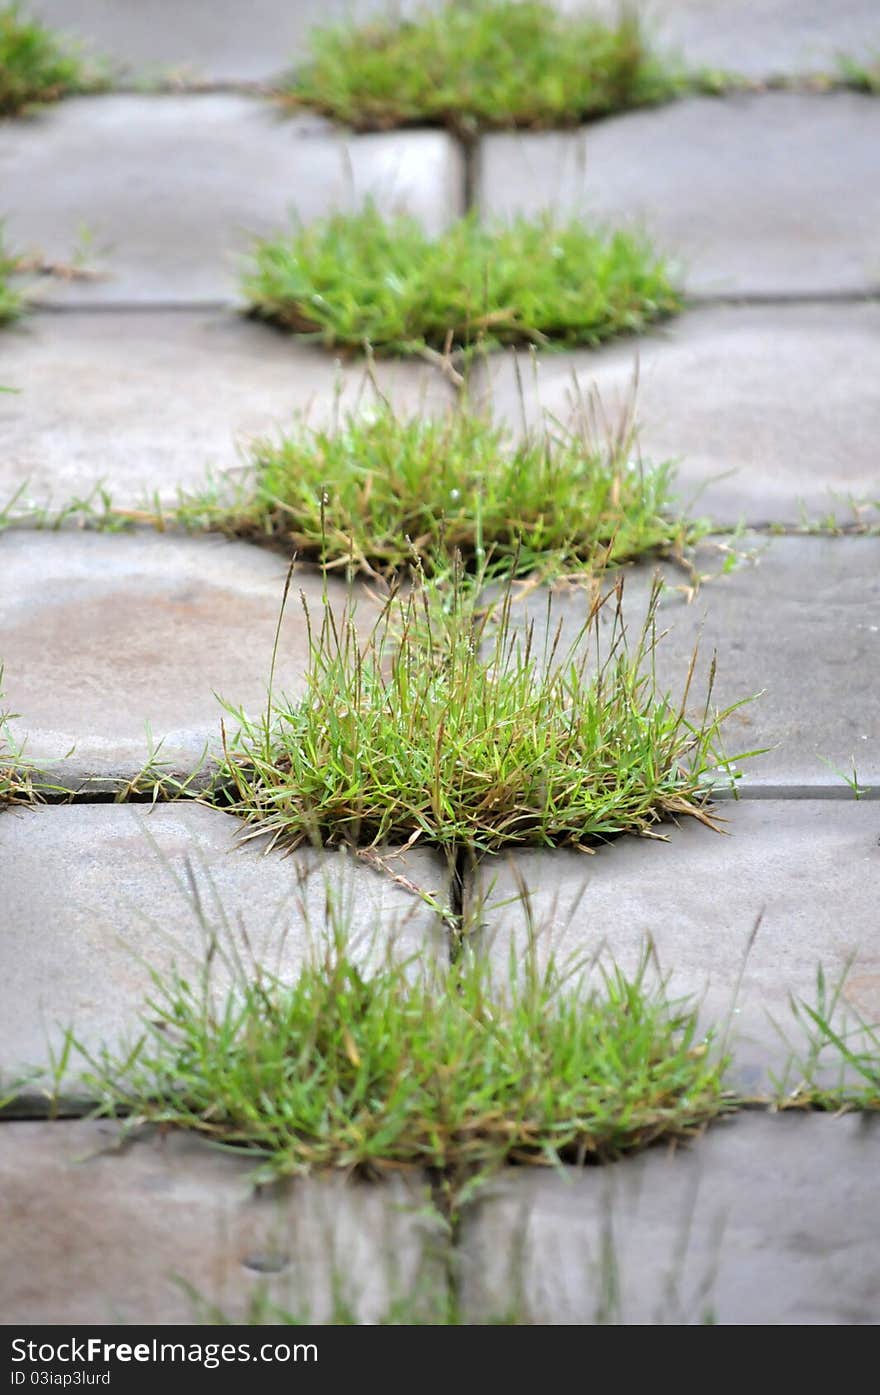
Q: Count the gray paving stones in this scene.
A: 12